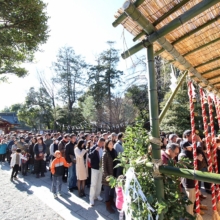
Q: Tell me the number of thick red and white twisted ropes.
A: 4